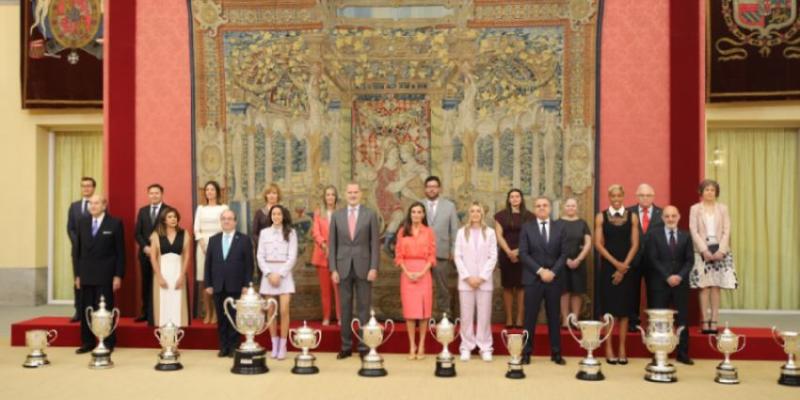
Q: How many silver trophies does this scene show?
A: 12